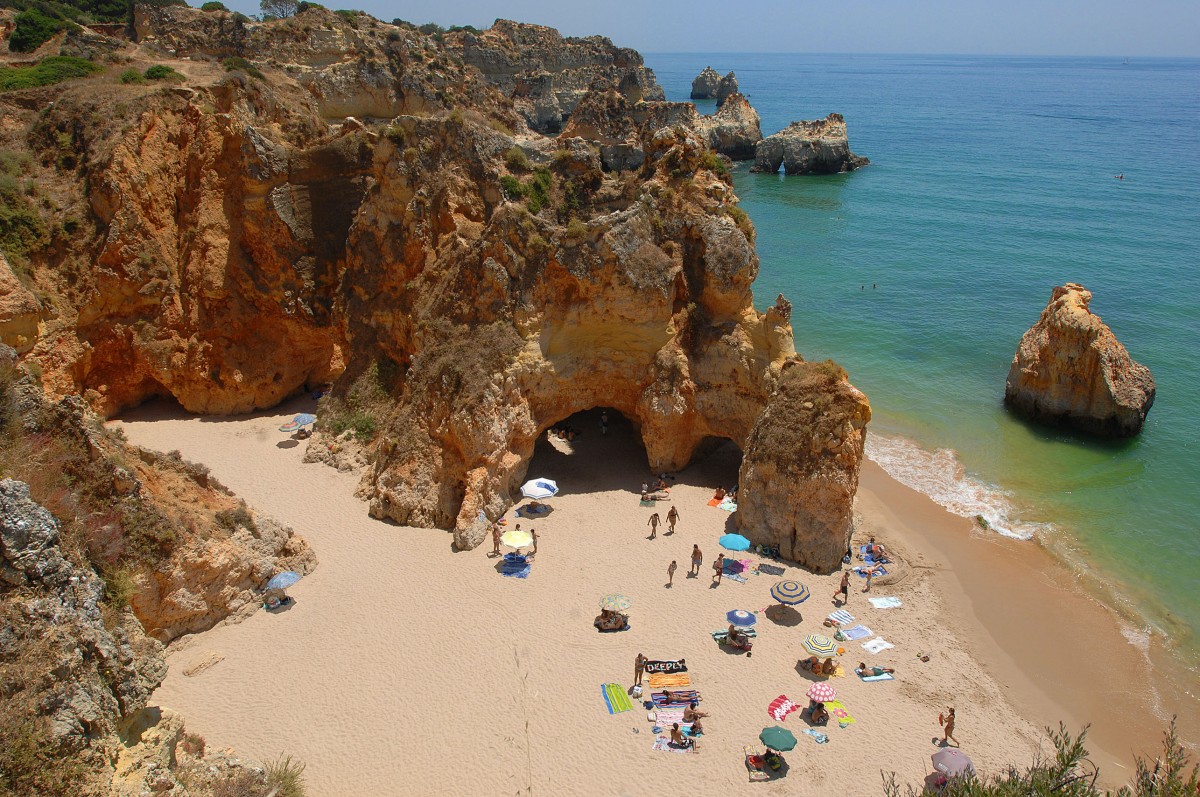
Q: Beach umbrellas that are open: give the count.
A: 13